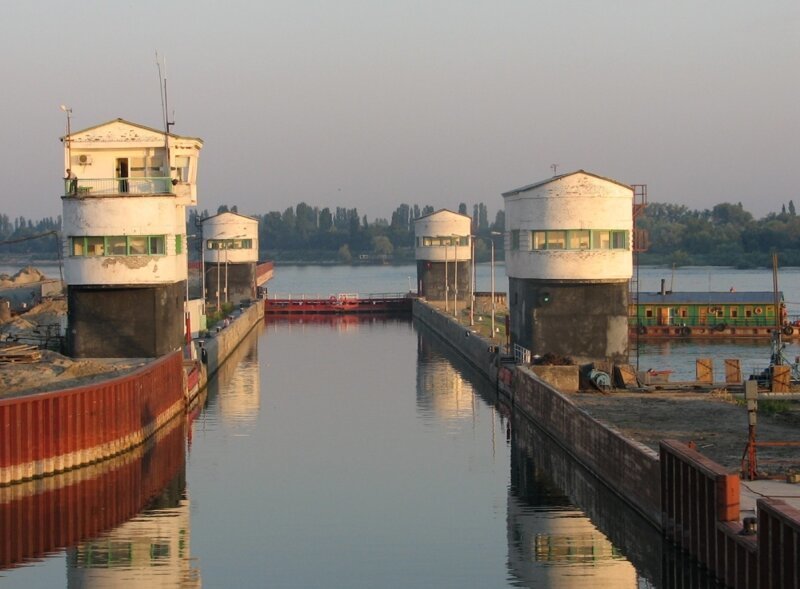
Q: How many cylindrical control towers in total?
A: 4